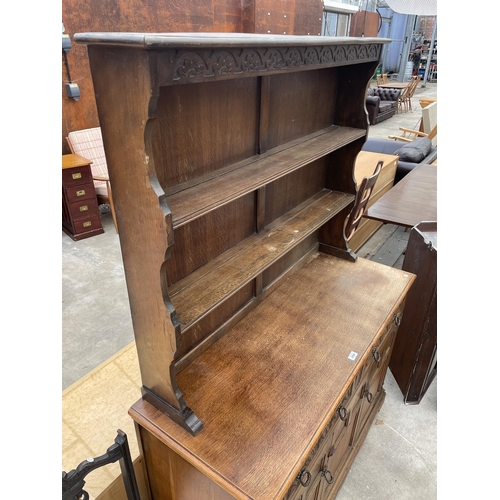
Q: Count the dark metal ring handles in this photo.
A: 6